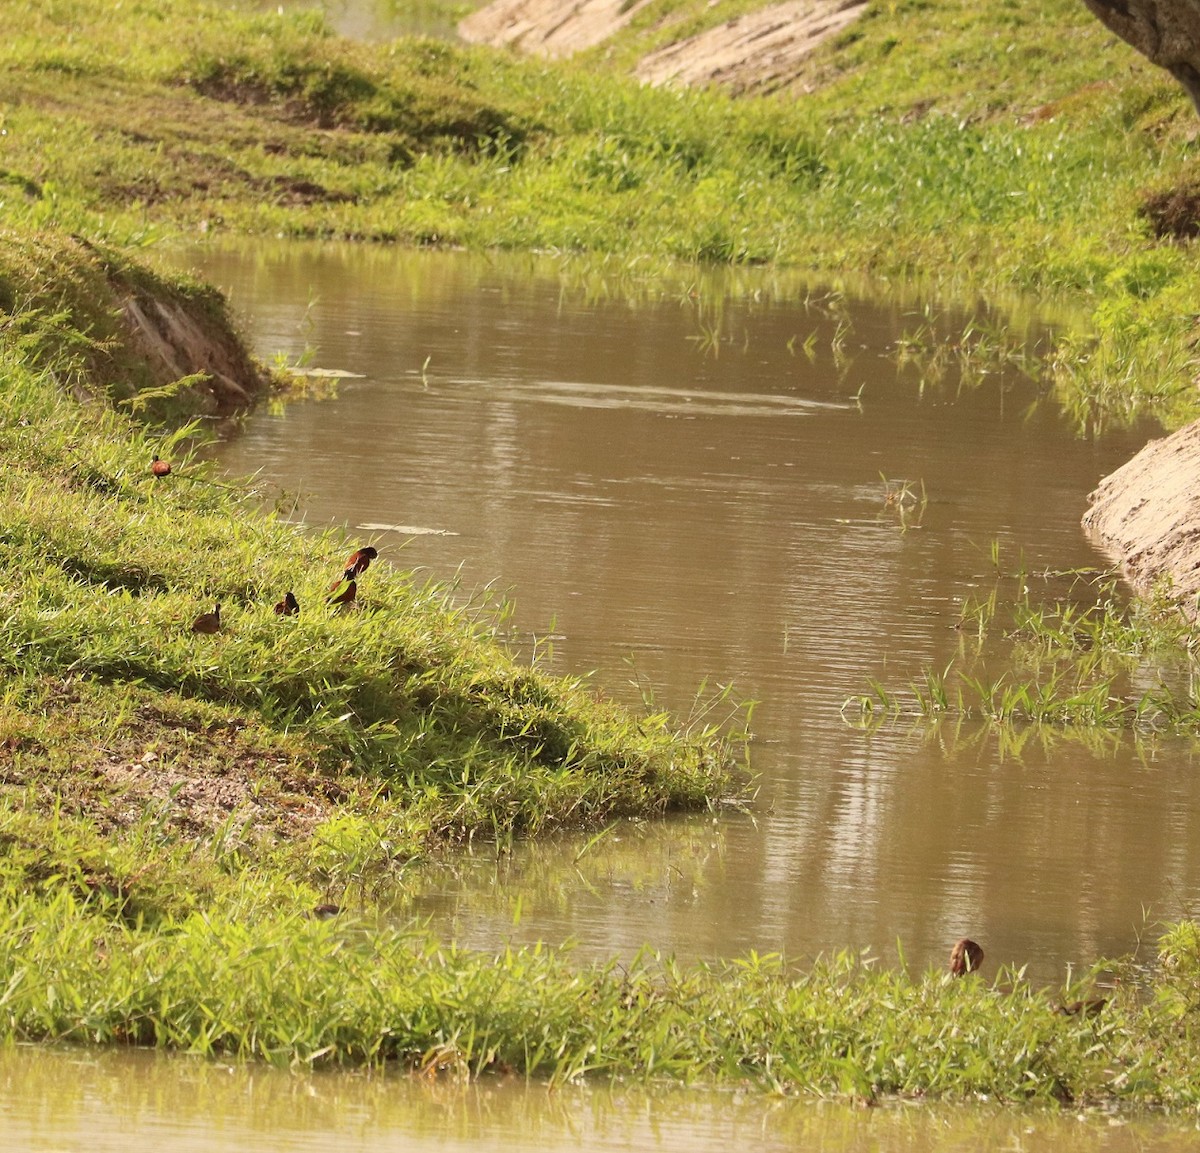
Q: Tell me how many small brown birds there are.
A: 8